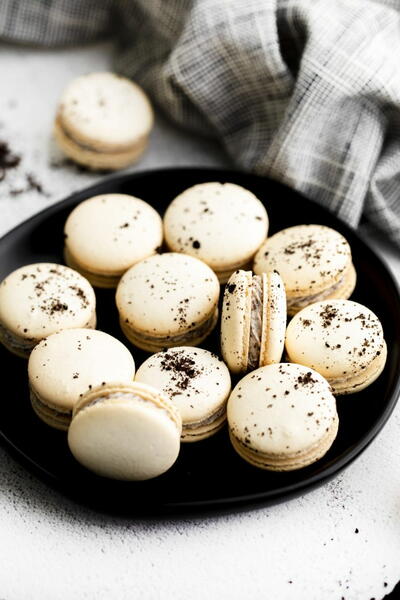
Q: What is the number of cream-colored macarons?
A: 12